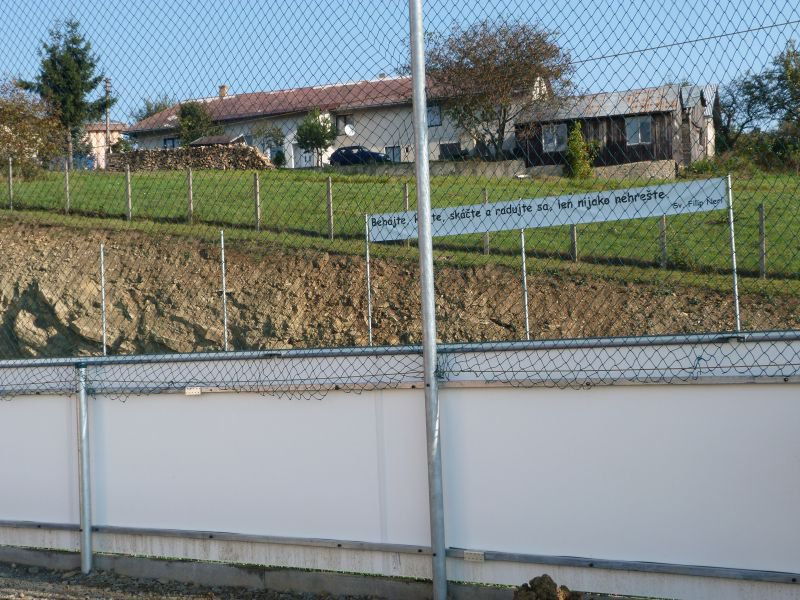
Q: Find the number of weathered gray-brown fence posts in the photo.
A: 11